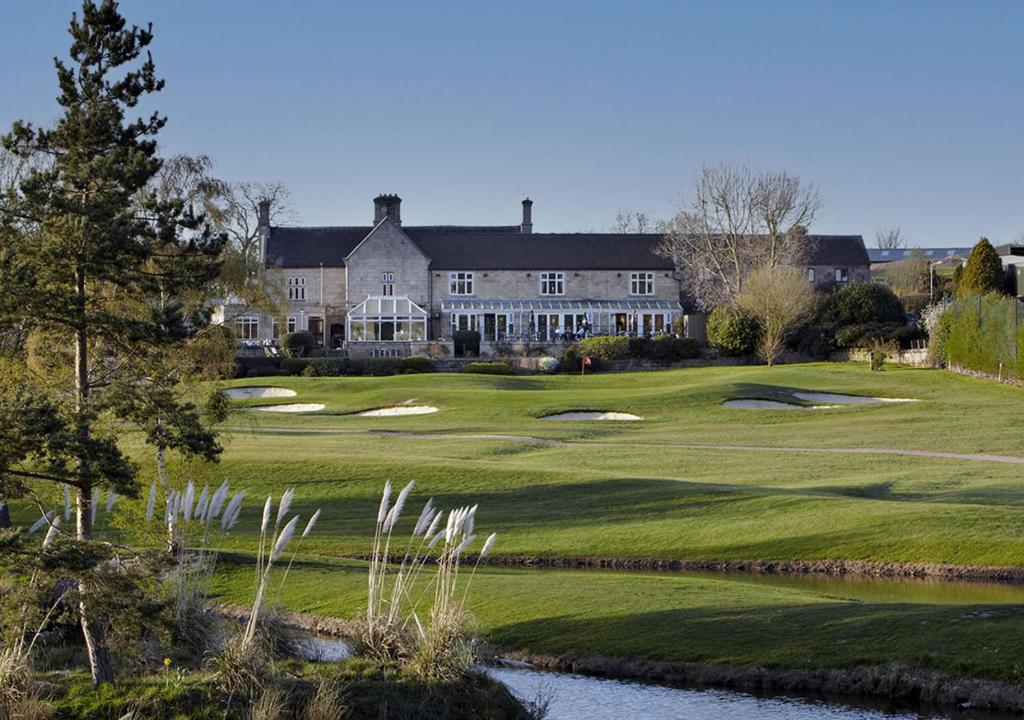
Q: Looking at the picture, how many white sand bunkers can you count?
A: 6